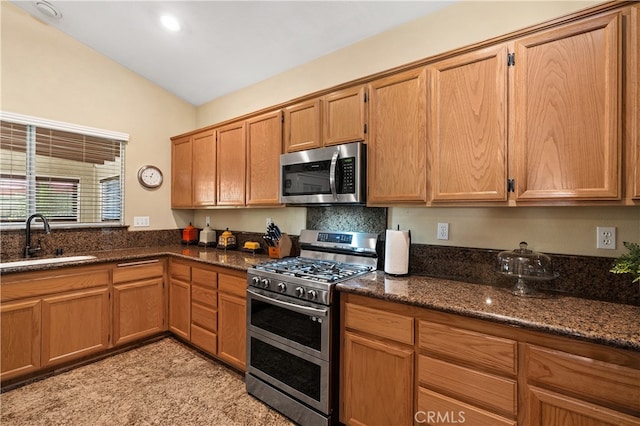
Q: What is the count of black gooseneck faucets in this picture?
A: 1